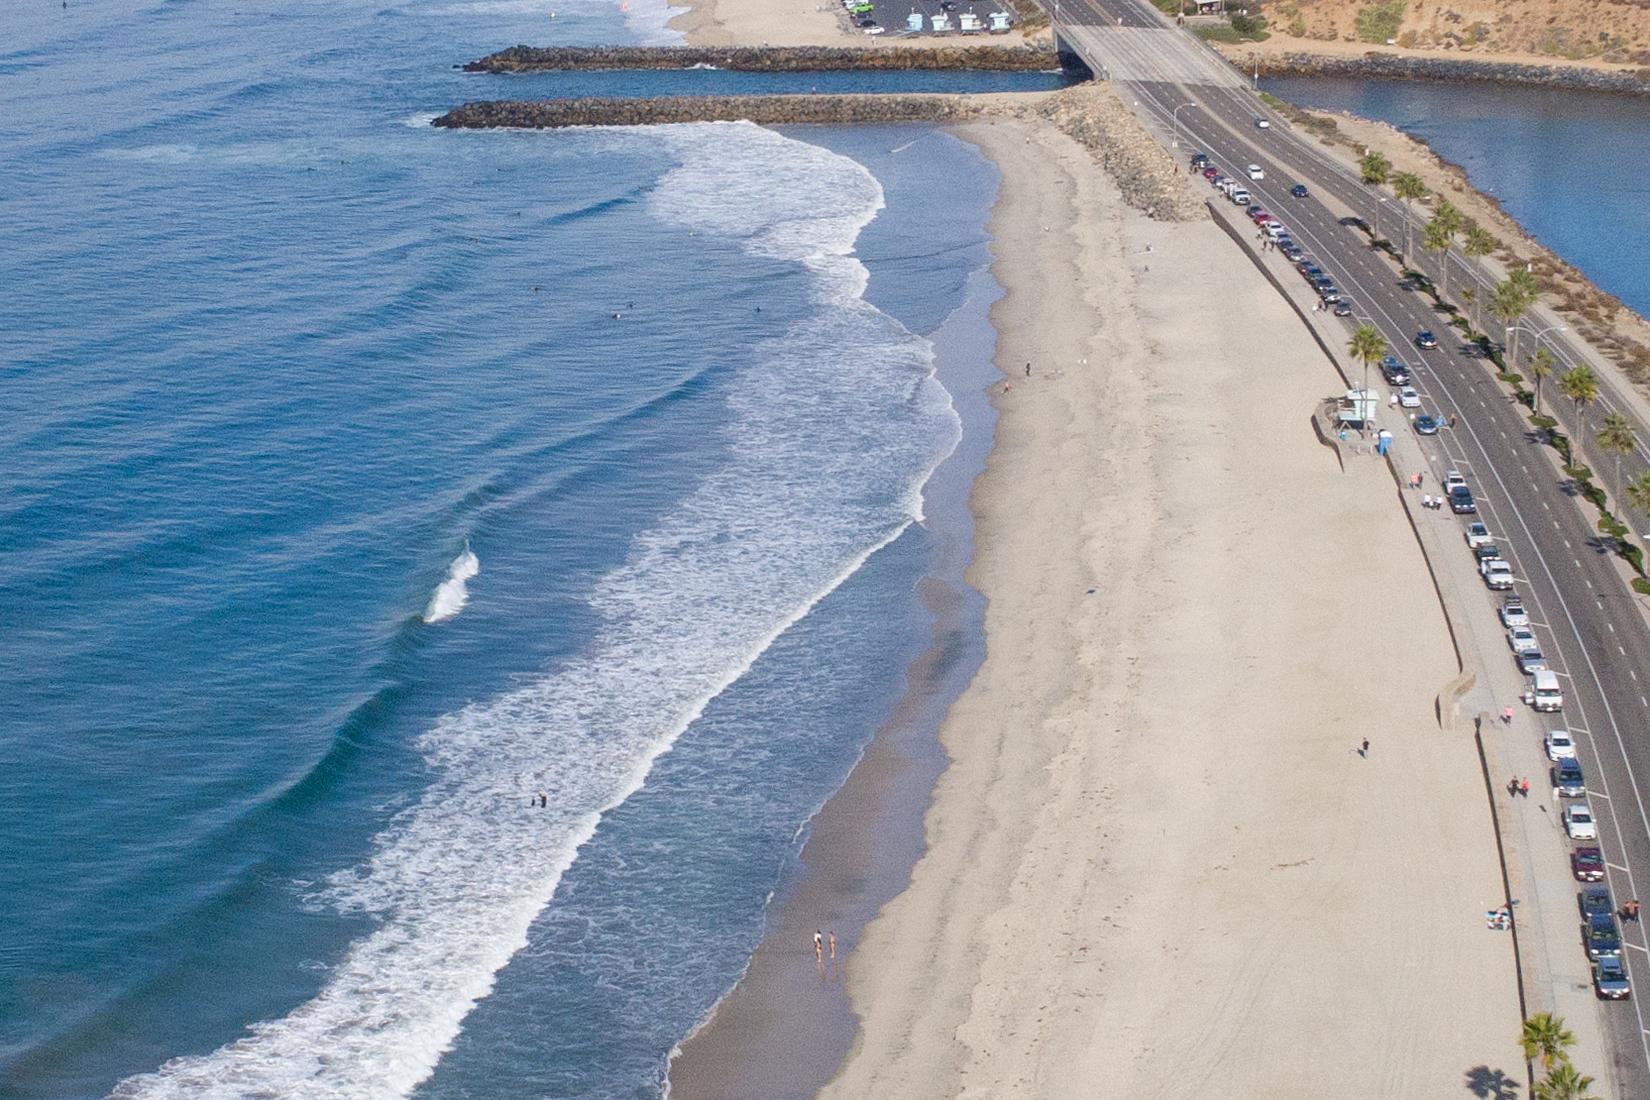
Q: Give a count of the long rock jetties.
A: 2